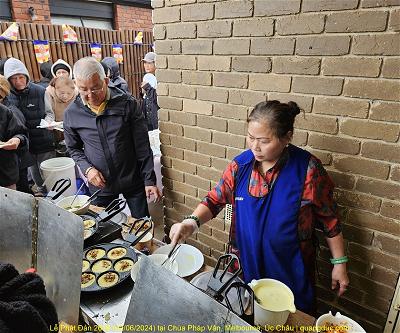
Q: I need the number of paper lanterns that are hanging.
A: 0